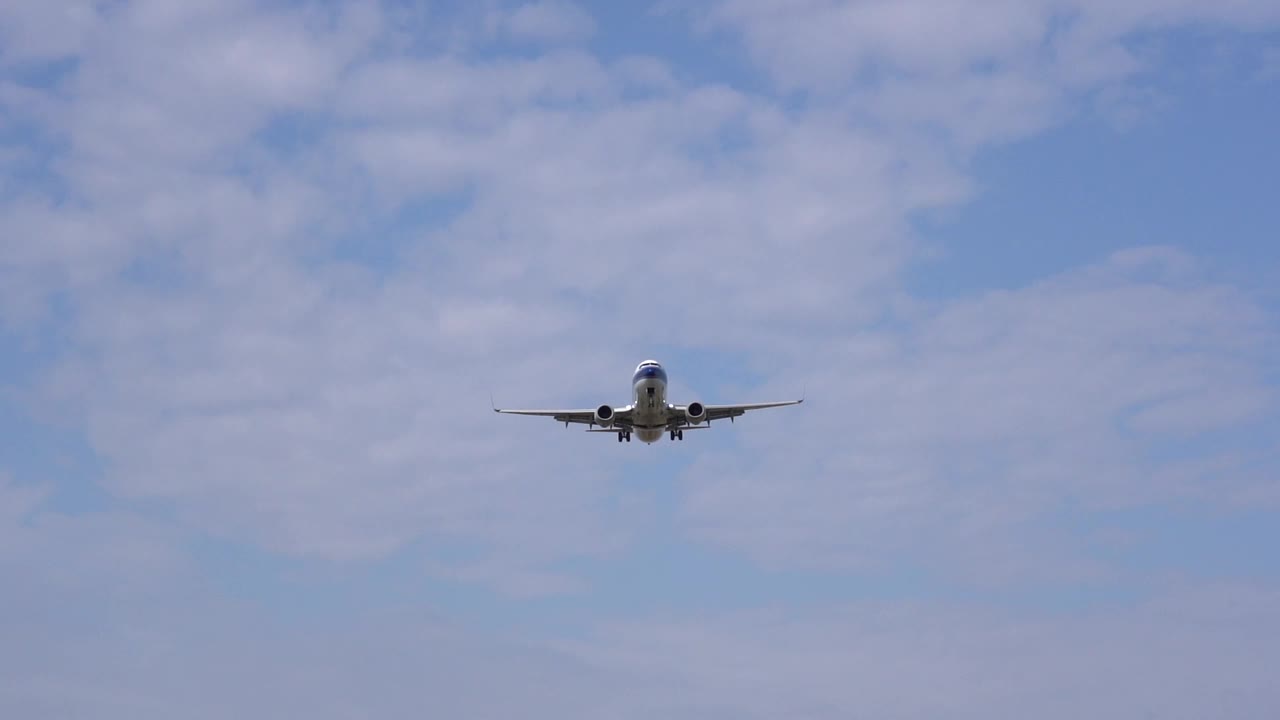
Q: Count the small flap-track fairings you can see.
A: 6